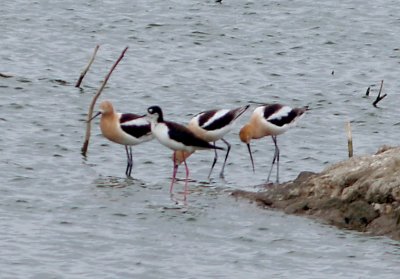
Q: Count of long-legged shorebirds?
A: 4